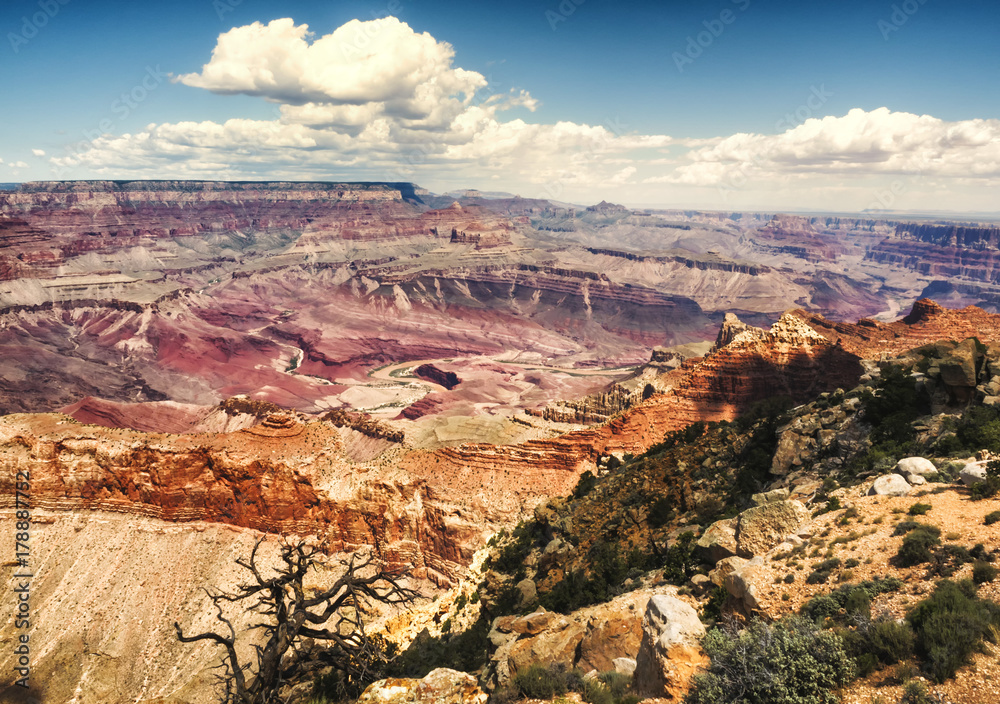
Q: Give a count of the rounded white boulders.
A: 3